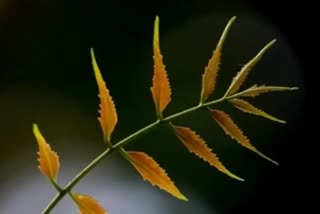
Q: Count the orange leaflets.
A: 11